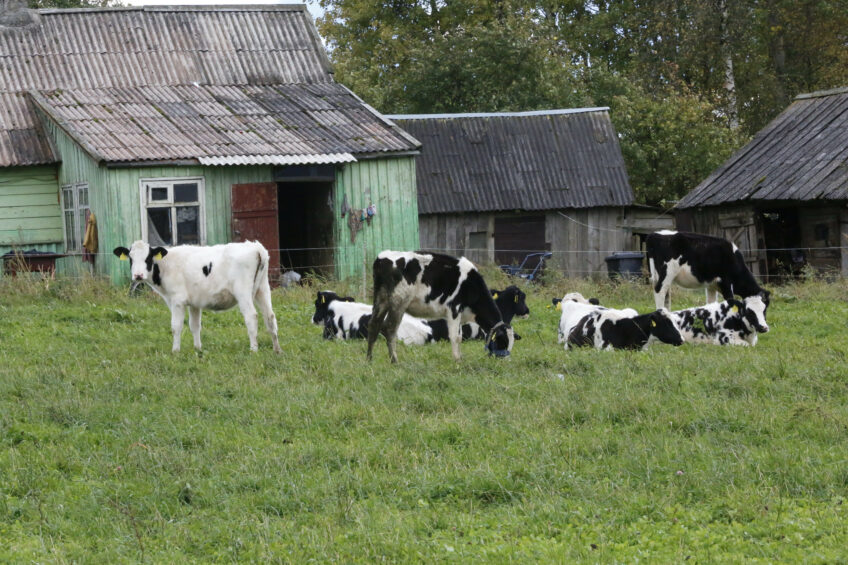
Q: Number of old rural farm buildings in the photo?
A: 3